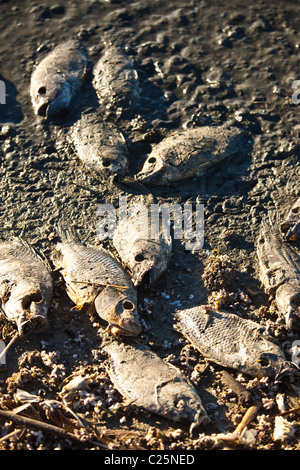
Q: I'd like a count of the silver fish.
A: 11